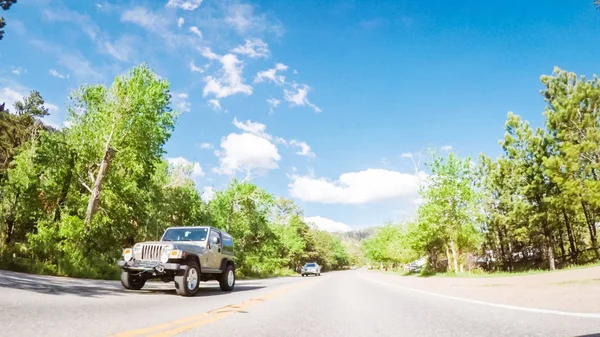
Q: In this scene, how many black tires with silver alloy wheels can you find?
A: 2